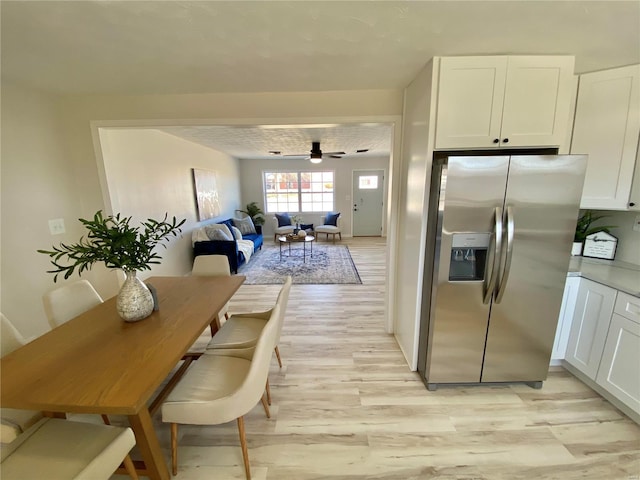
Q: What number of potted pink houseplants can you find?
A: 0